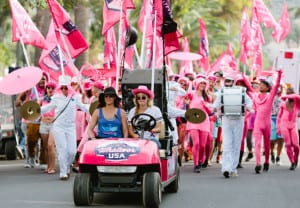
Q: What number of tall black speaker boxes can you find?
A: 1